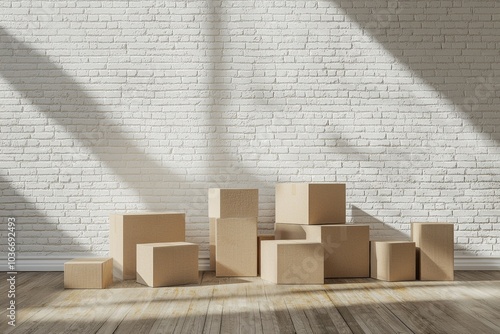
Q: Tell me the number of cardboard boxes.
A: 11